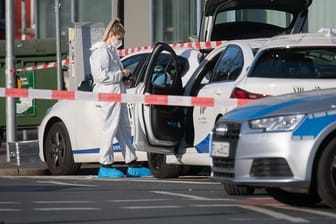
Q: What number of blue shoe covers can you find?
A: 2